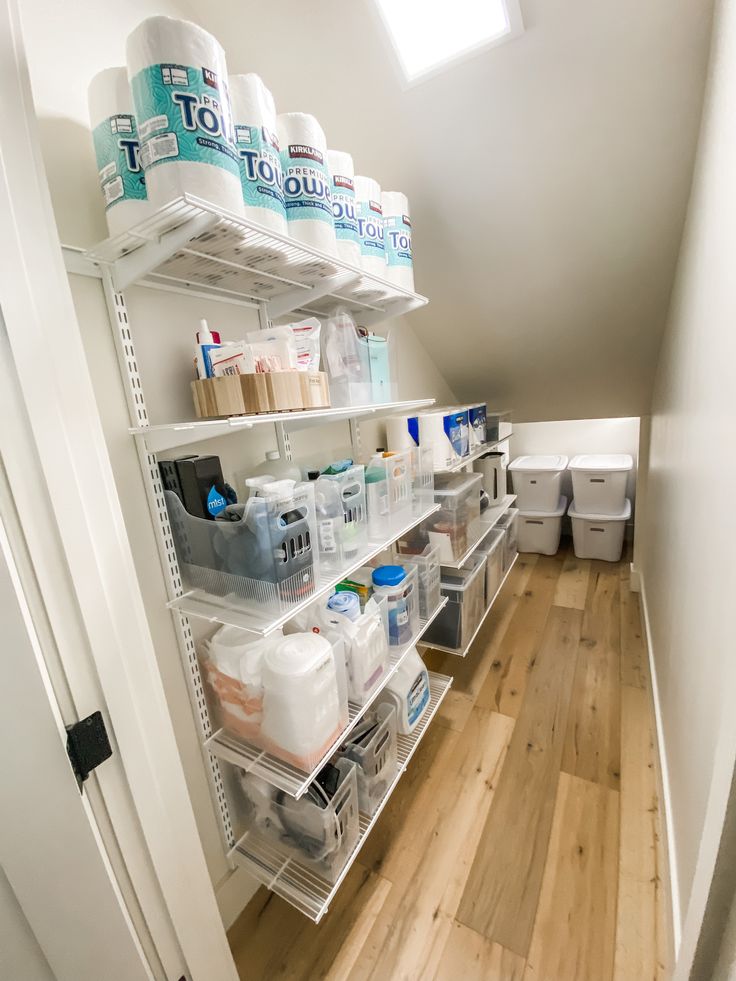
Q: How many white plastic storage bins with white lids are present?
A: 4